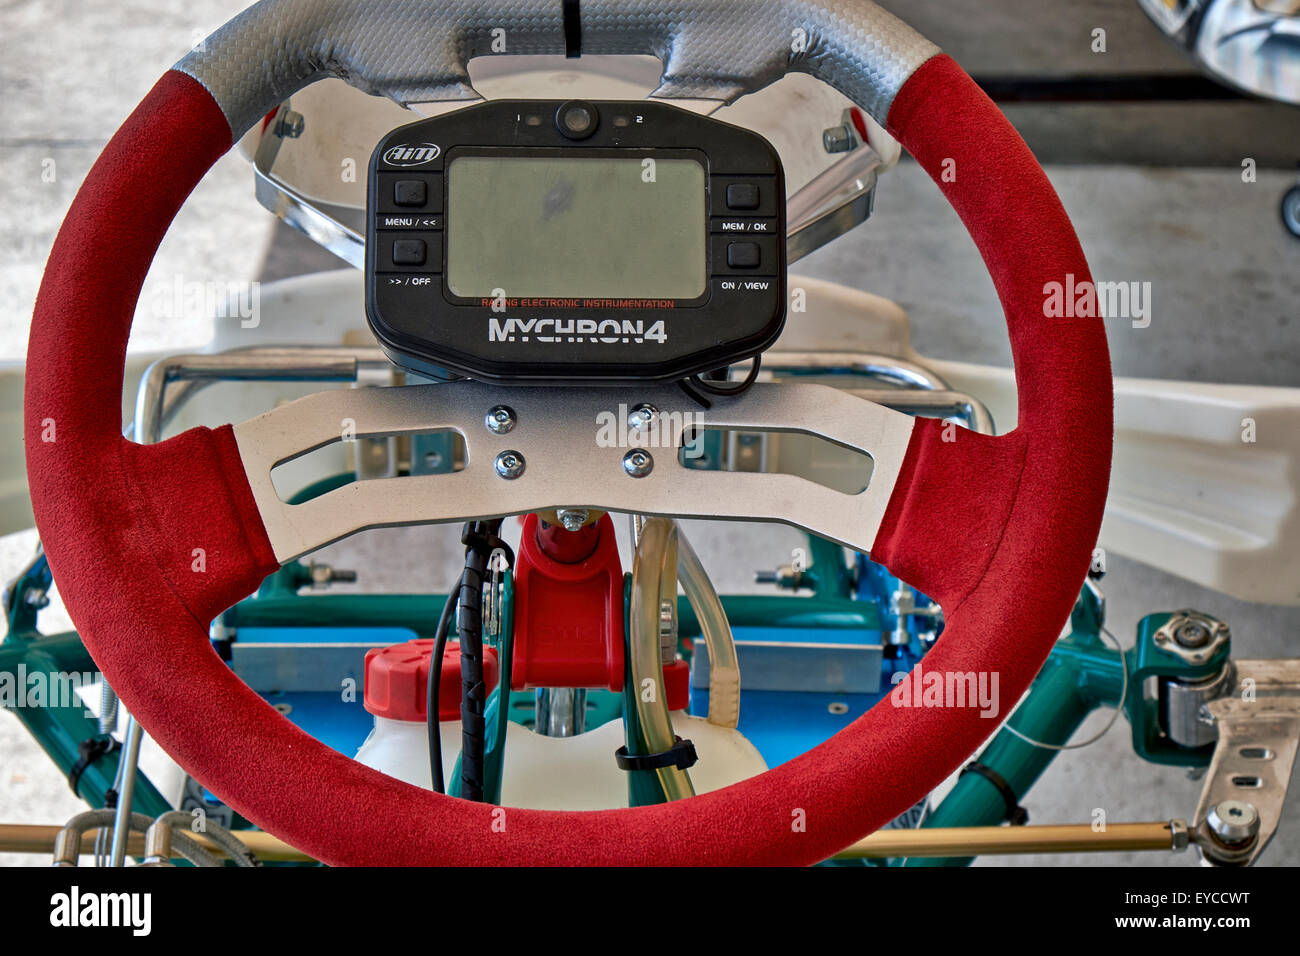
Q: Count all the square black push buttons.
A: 4